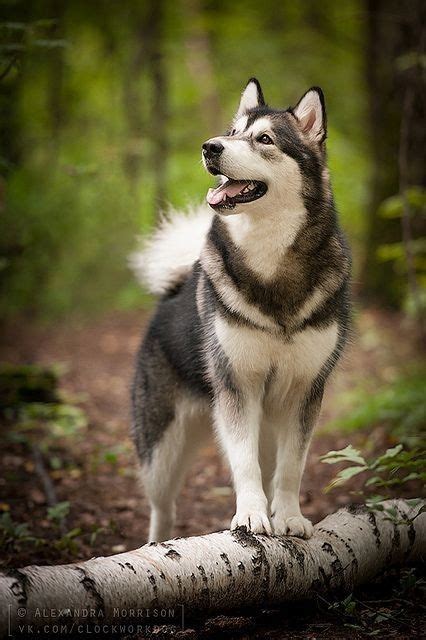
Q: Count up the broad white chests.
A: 1